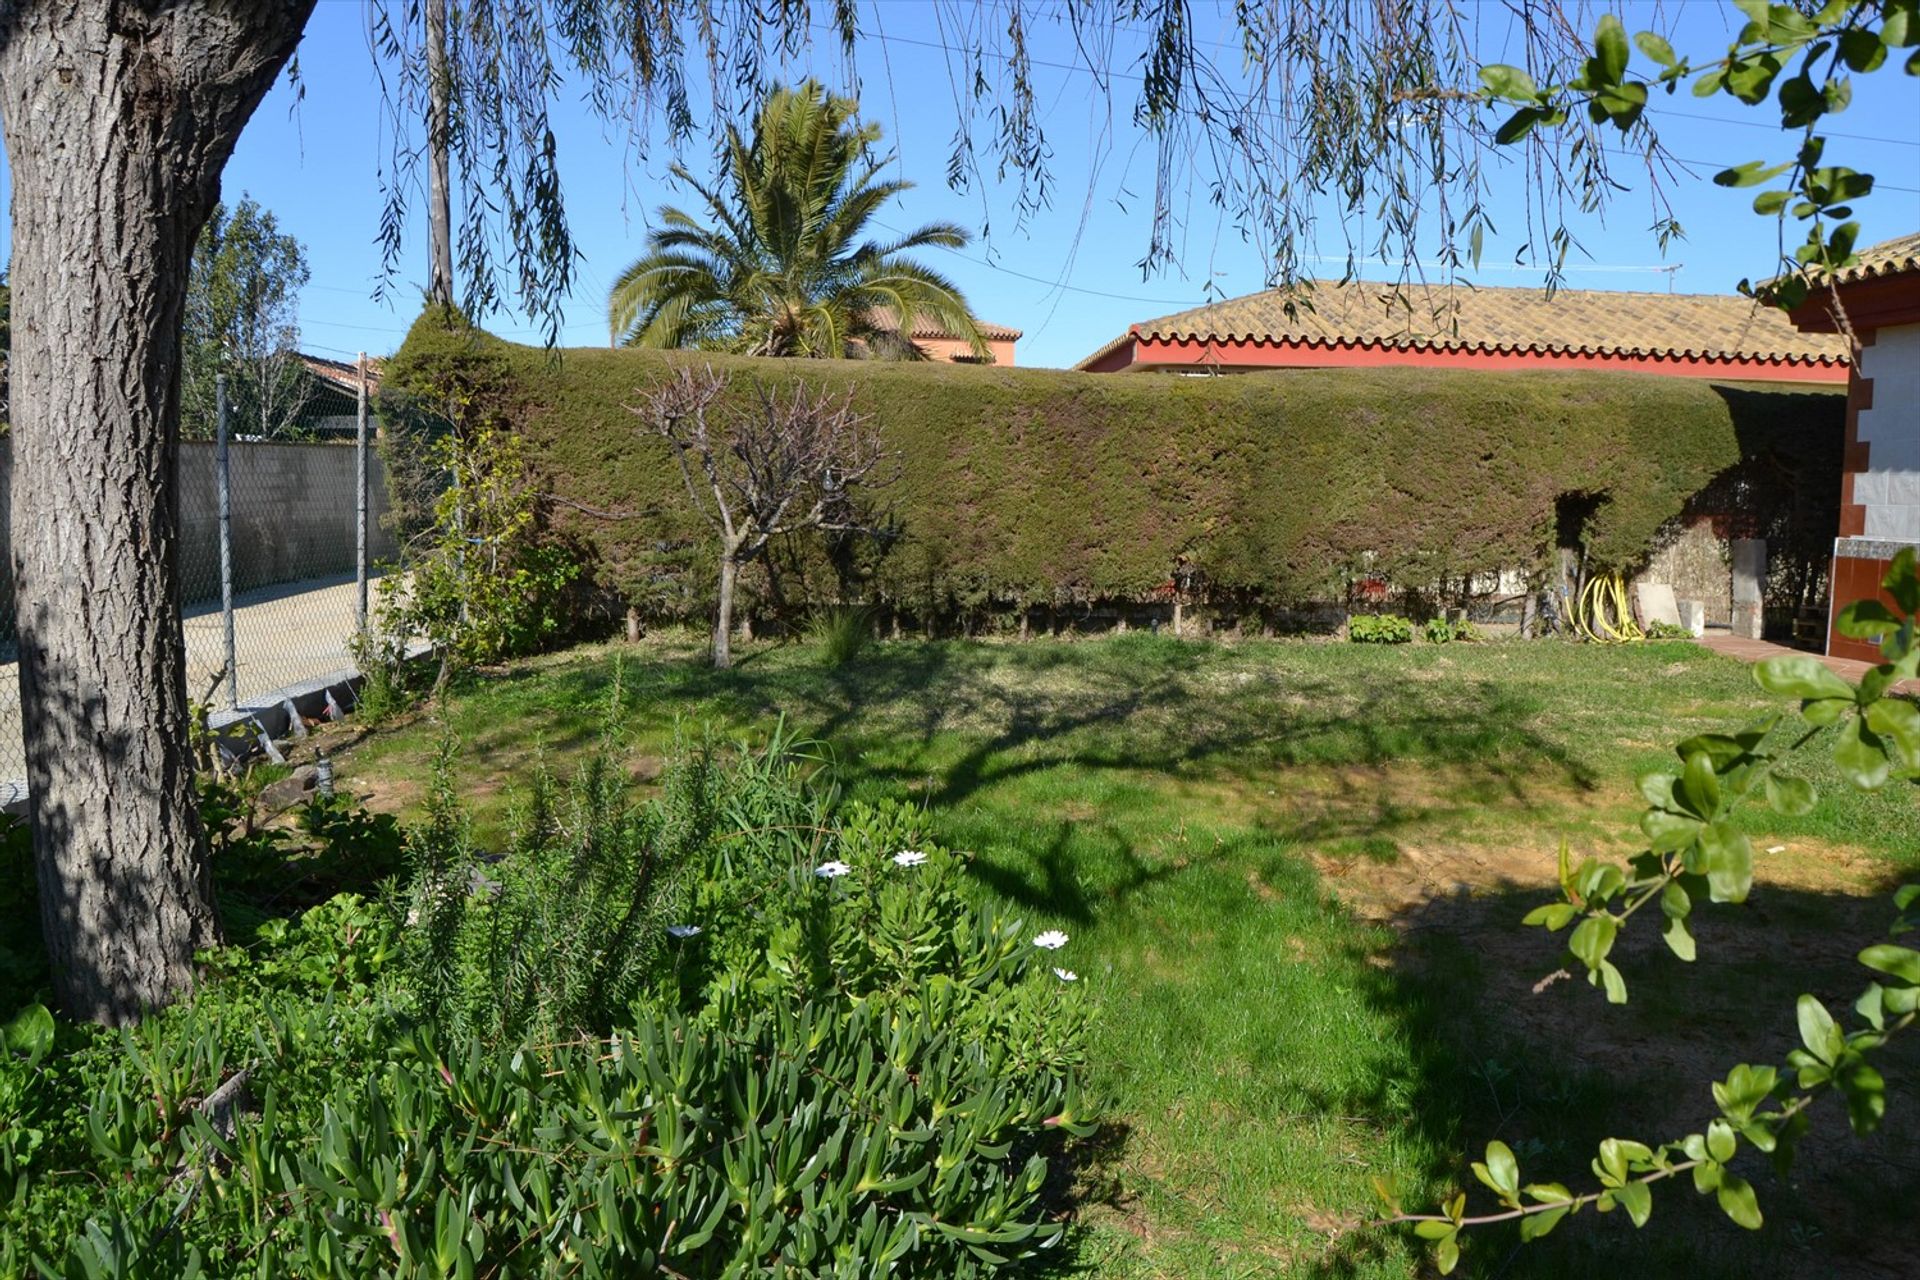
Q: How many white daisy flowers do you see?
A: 5